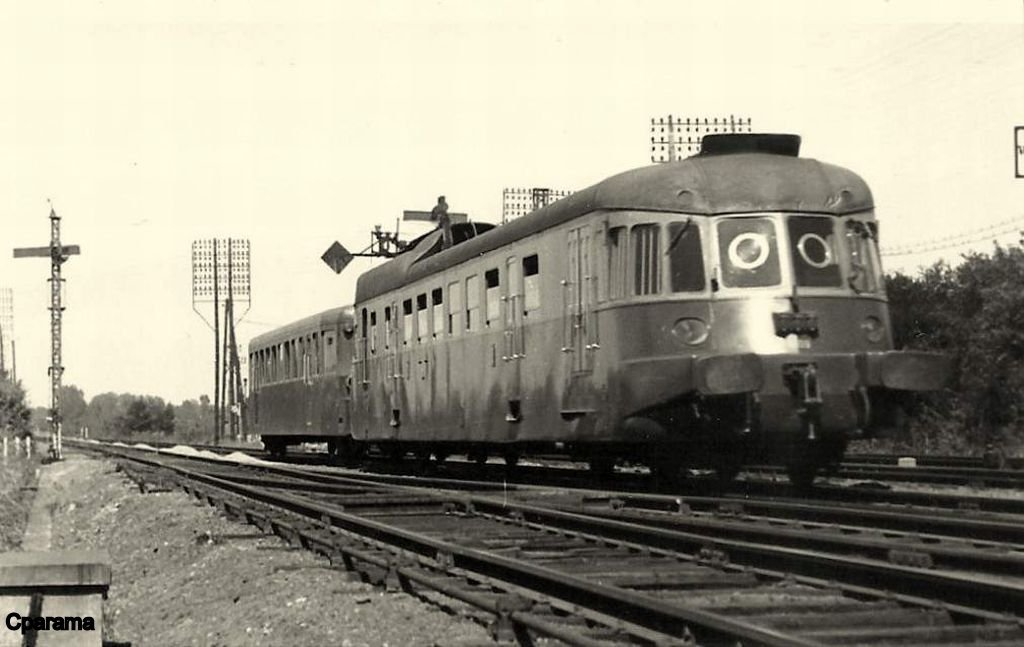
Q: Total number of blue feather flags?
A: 0